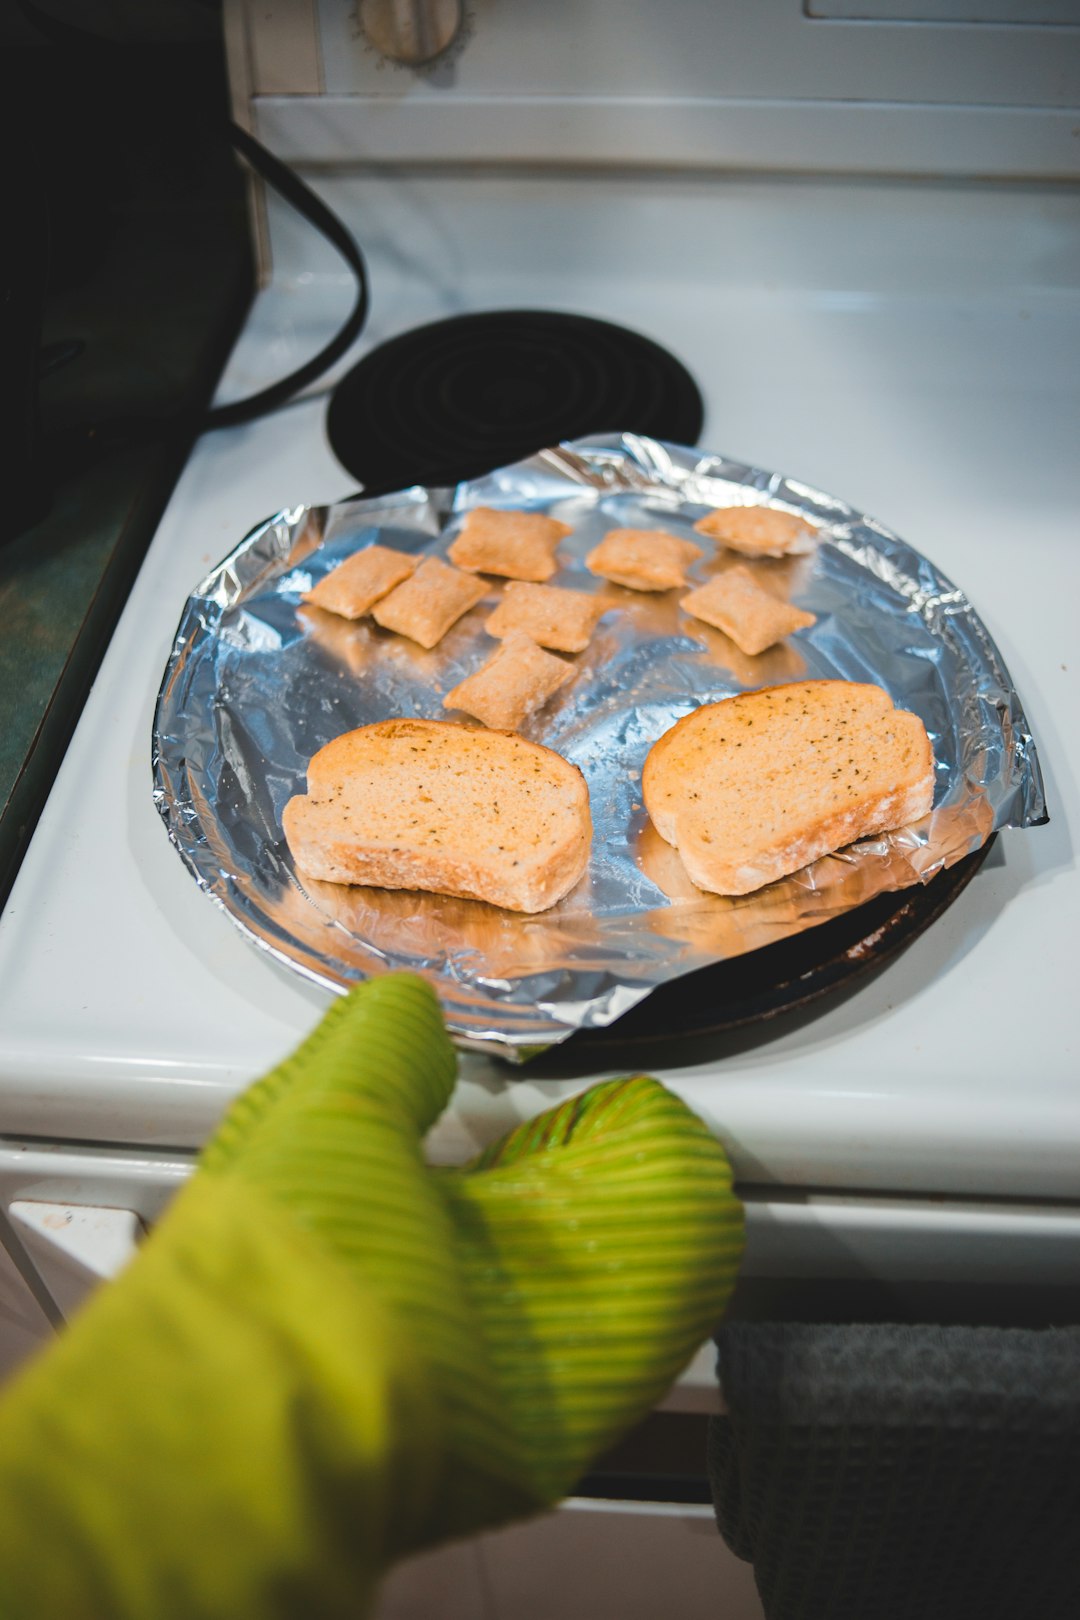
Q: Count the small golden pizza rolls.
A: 8